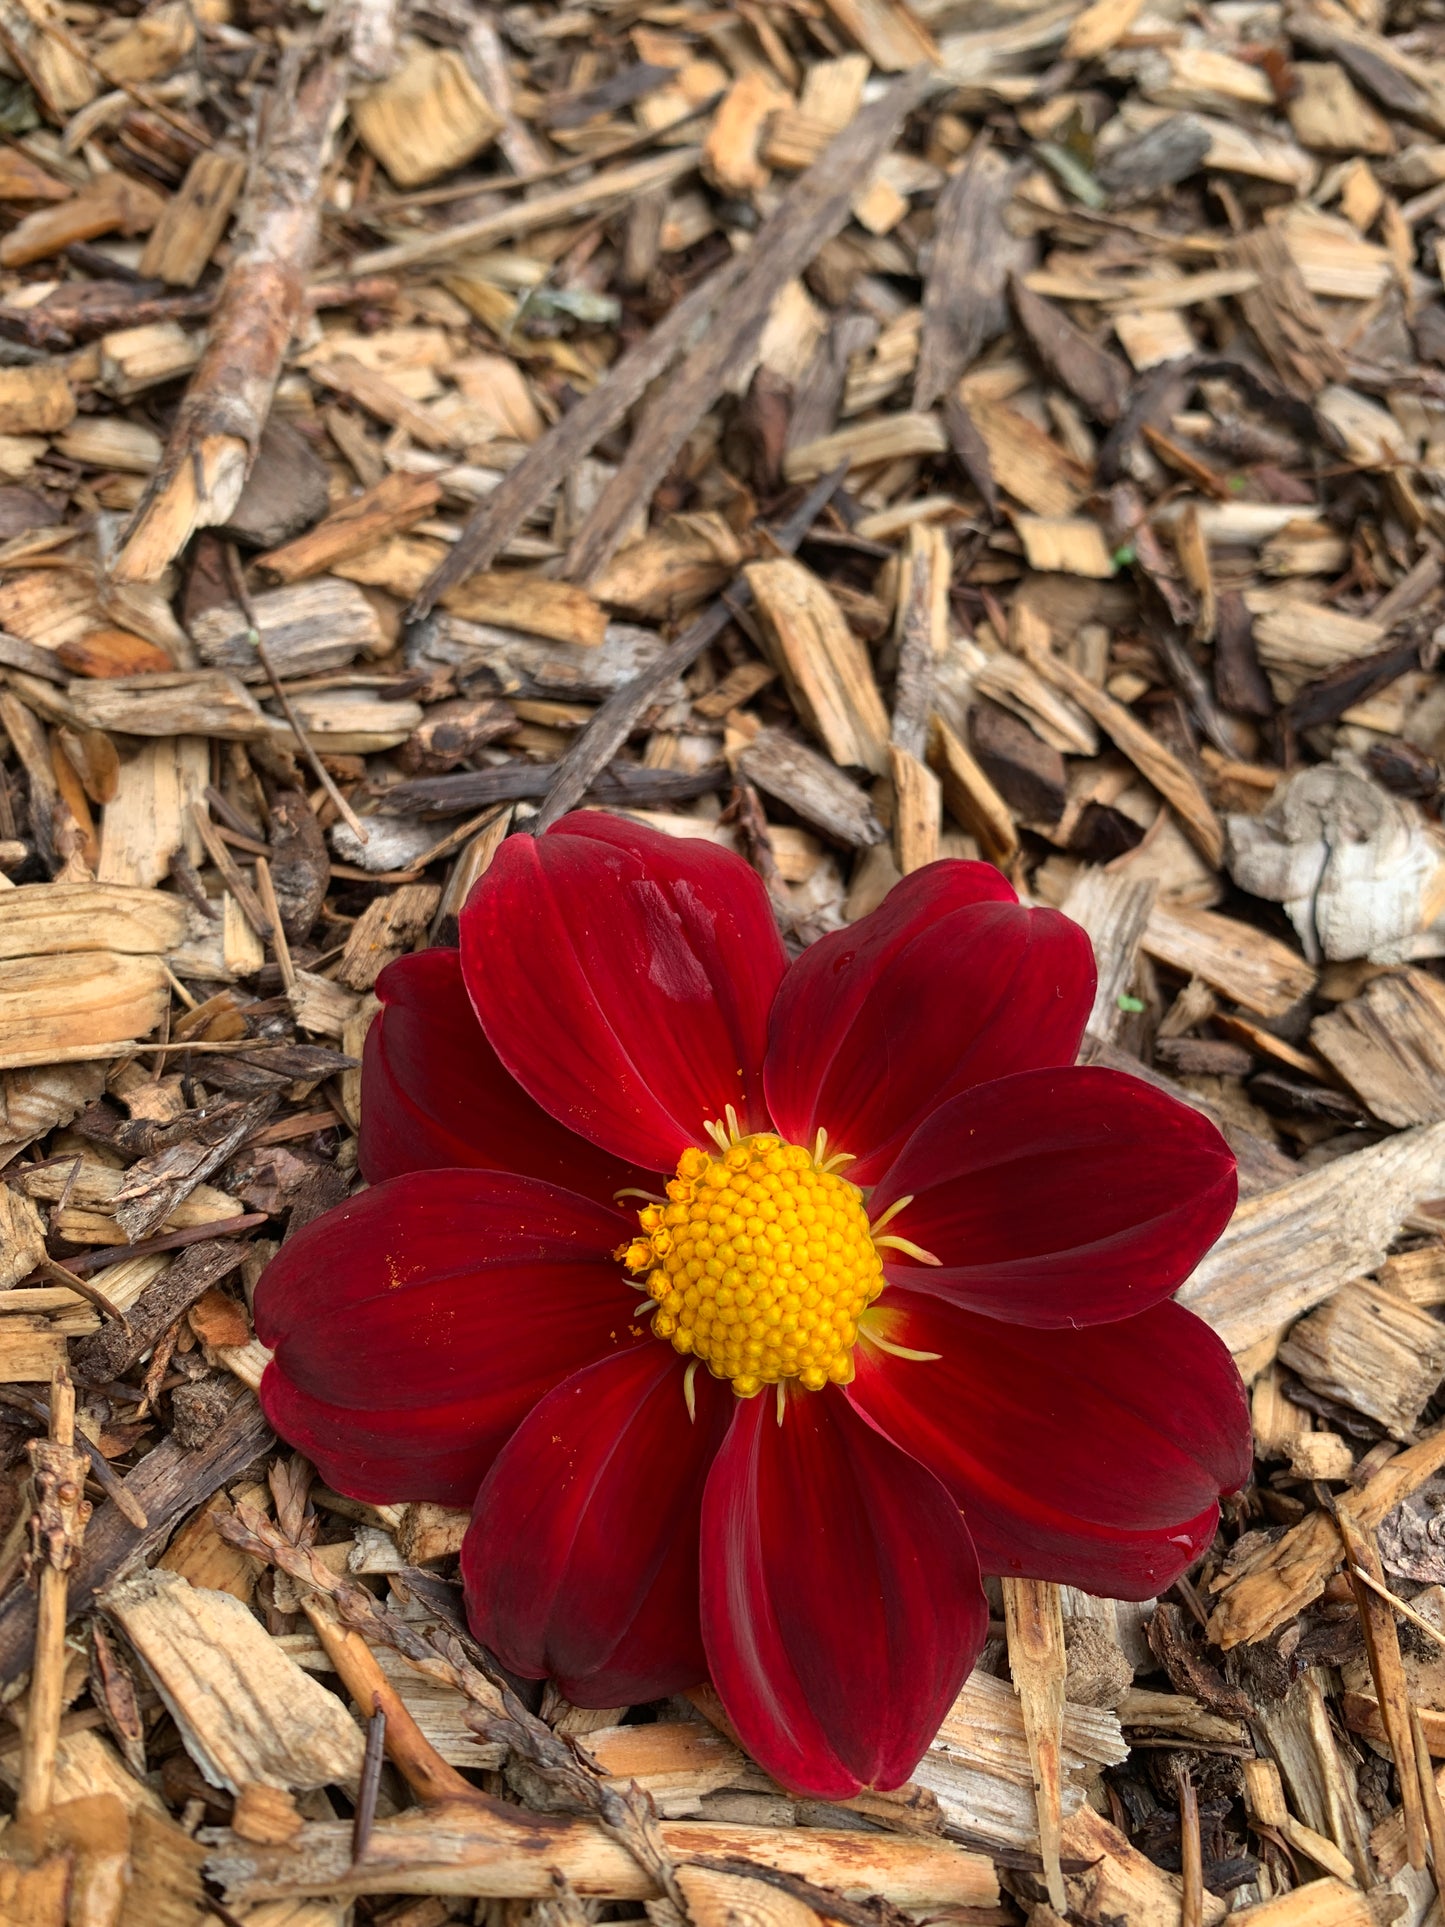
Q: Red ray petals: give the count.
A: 8